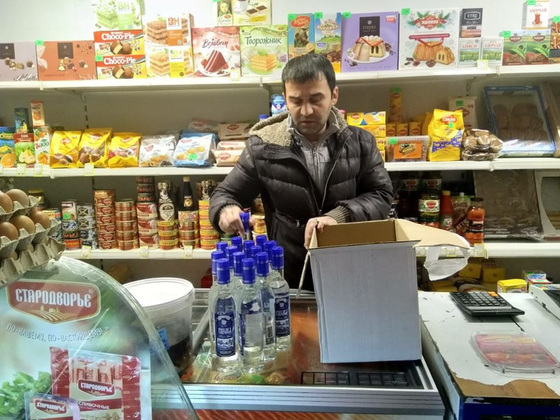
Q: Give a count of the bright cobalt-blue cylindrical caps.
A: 14